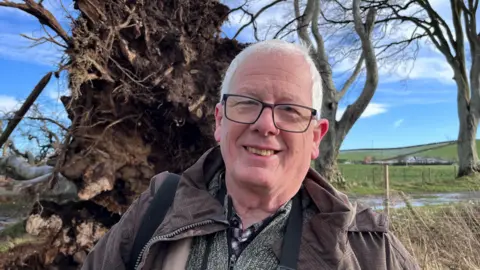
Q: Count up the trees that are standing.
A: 2